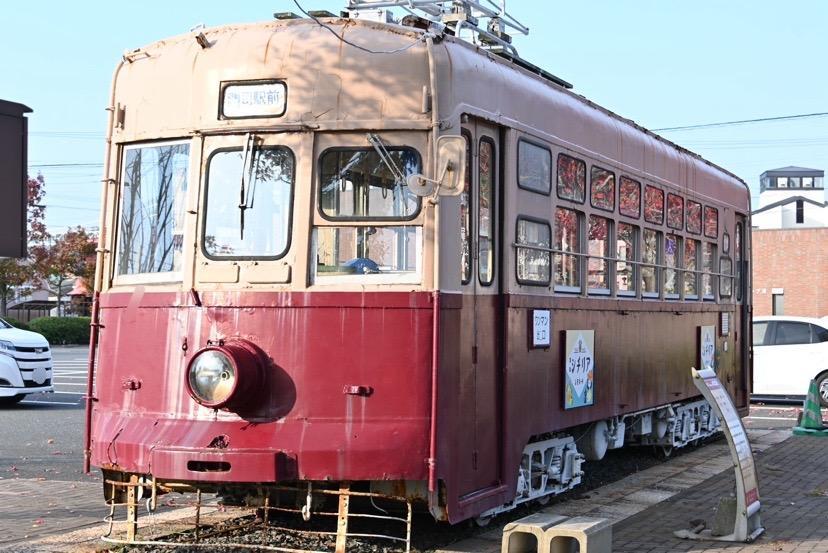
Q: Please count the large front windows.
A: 3